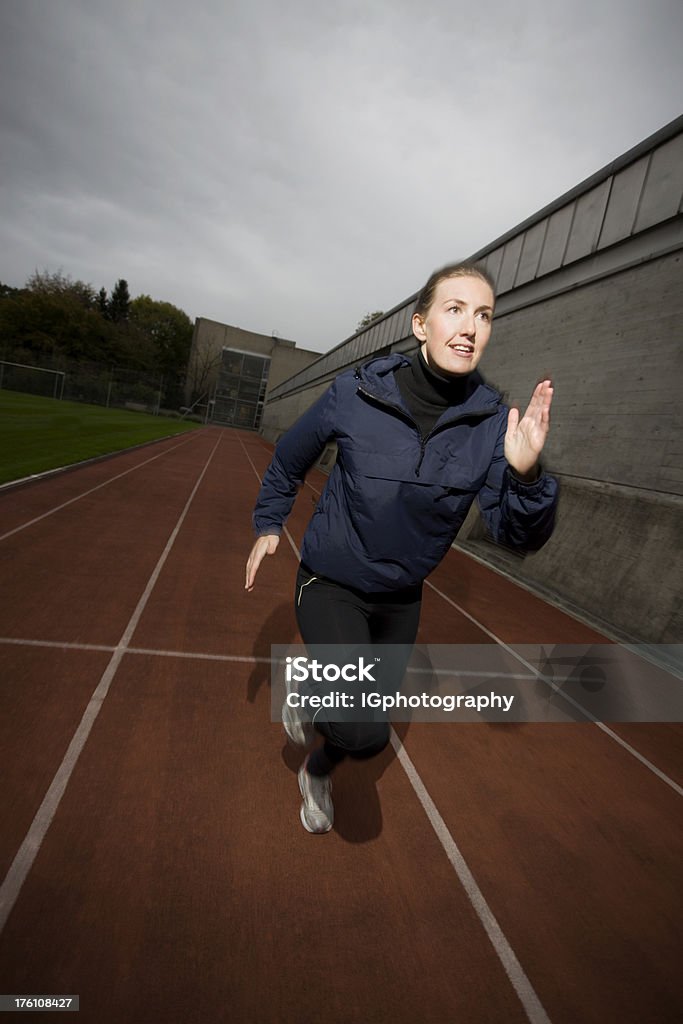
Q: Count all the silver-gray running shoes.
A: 2